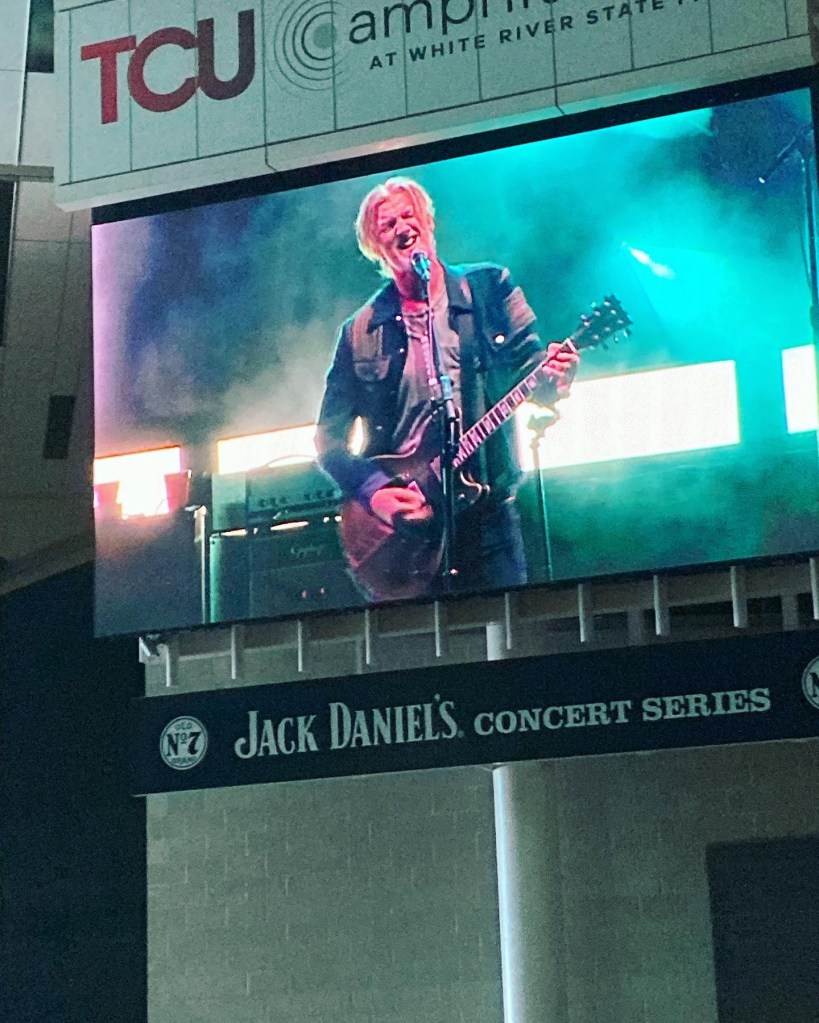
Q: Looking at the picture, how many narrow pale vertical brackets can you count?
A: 10